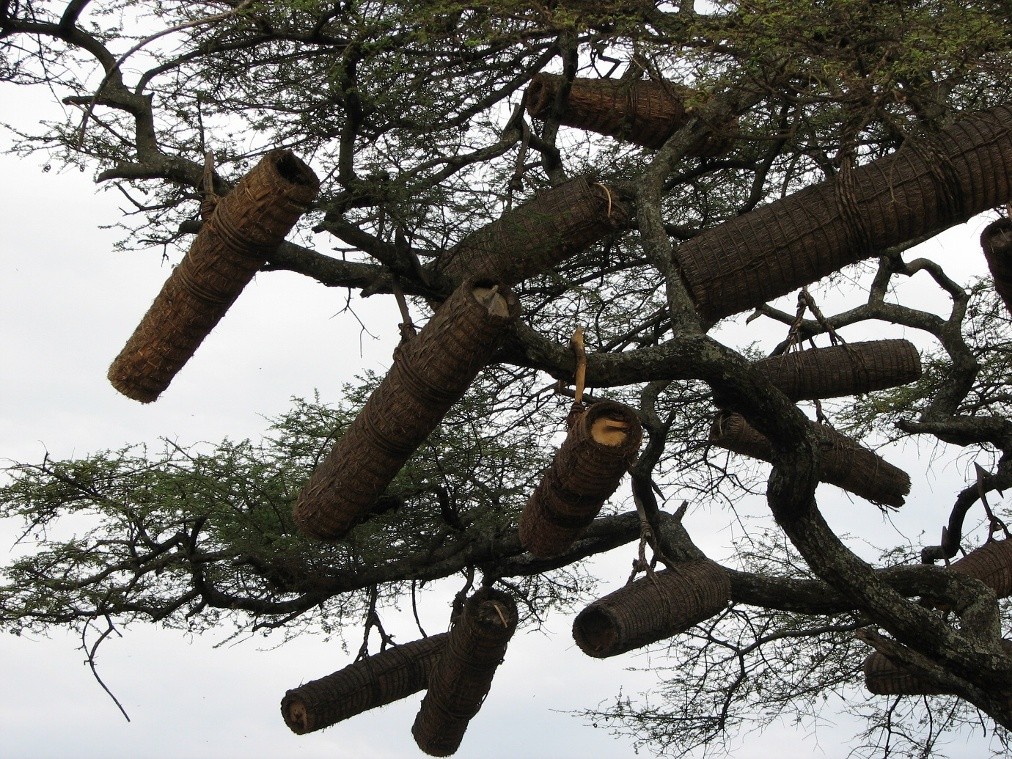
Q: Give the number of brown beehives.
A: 14